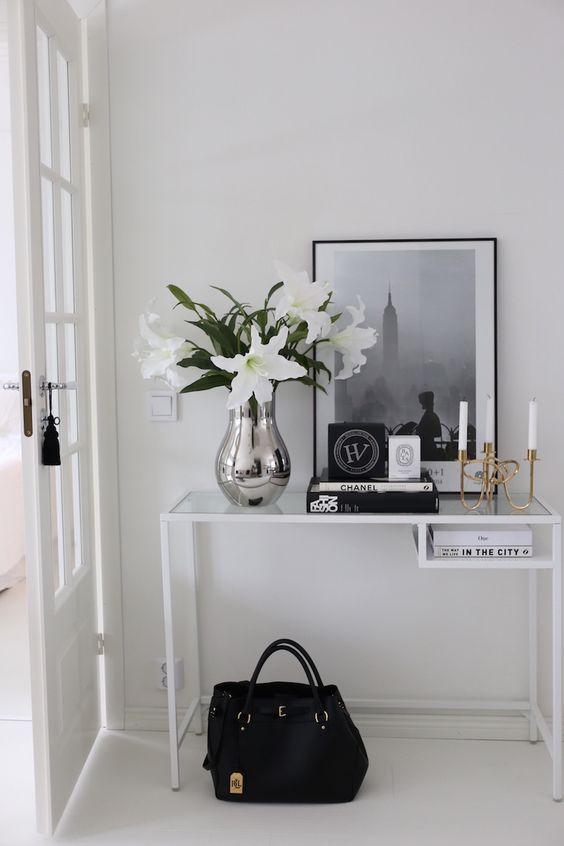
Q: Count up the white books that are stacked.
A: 2